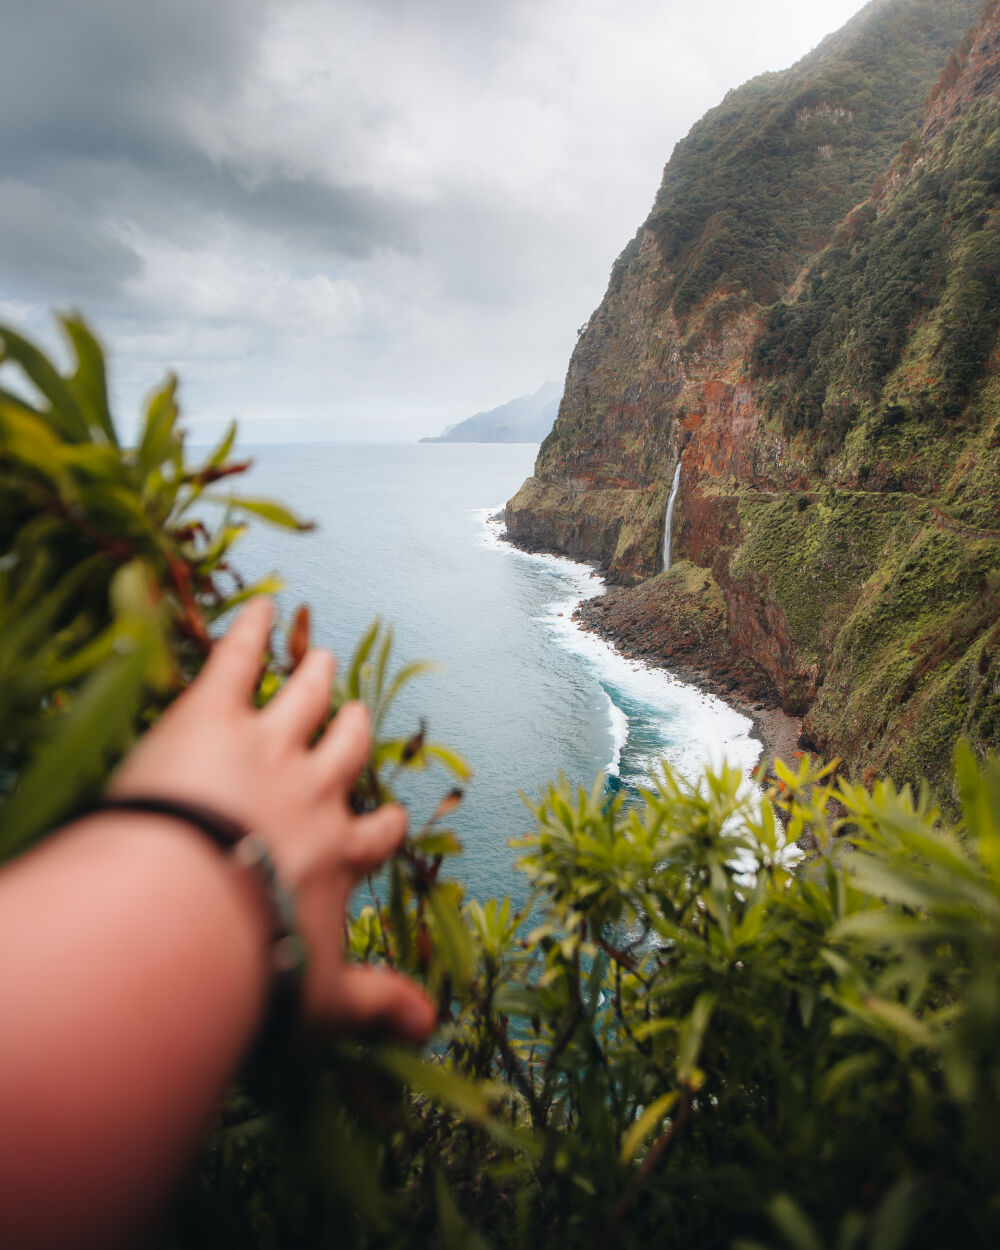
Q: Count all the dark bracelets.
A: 1